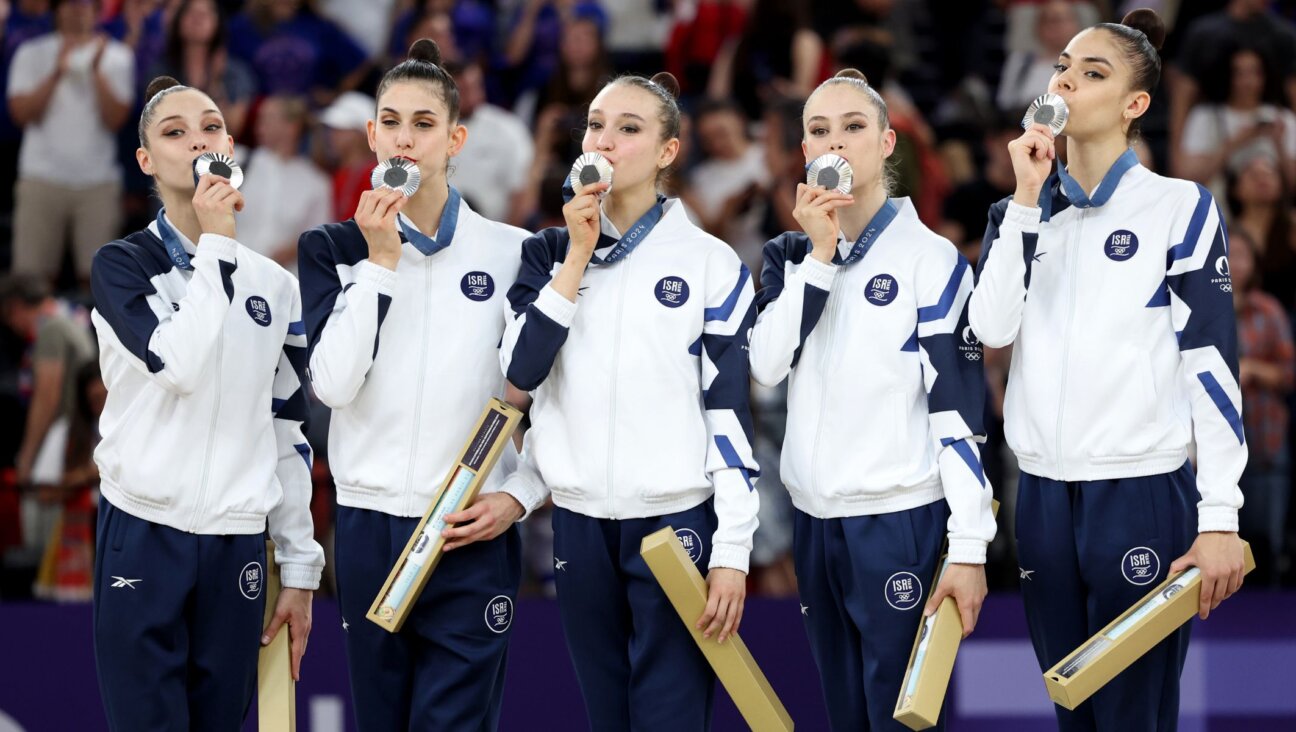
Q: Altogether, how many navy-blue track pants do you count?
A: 5